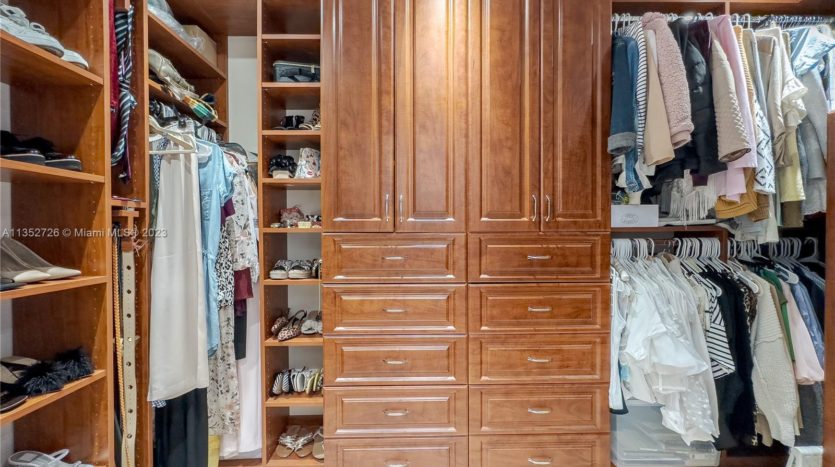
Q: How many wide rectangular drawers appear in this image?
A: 10